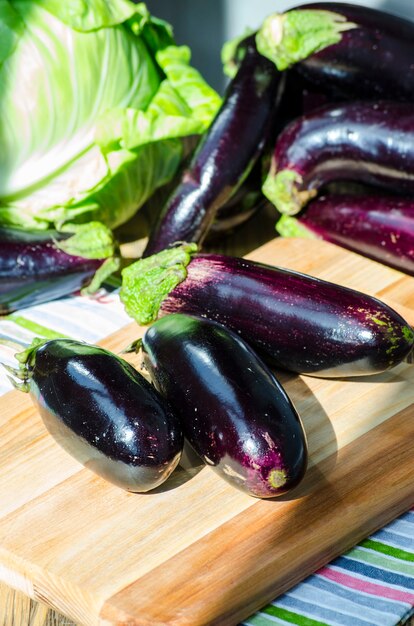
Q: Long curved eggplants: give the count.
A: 2